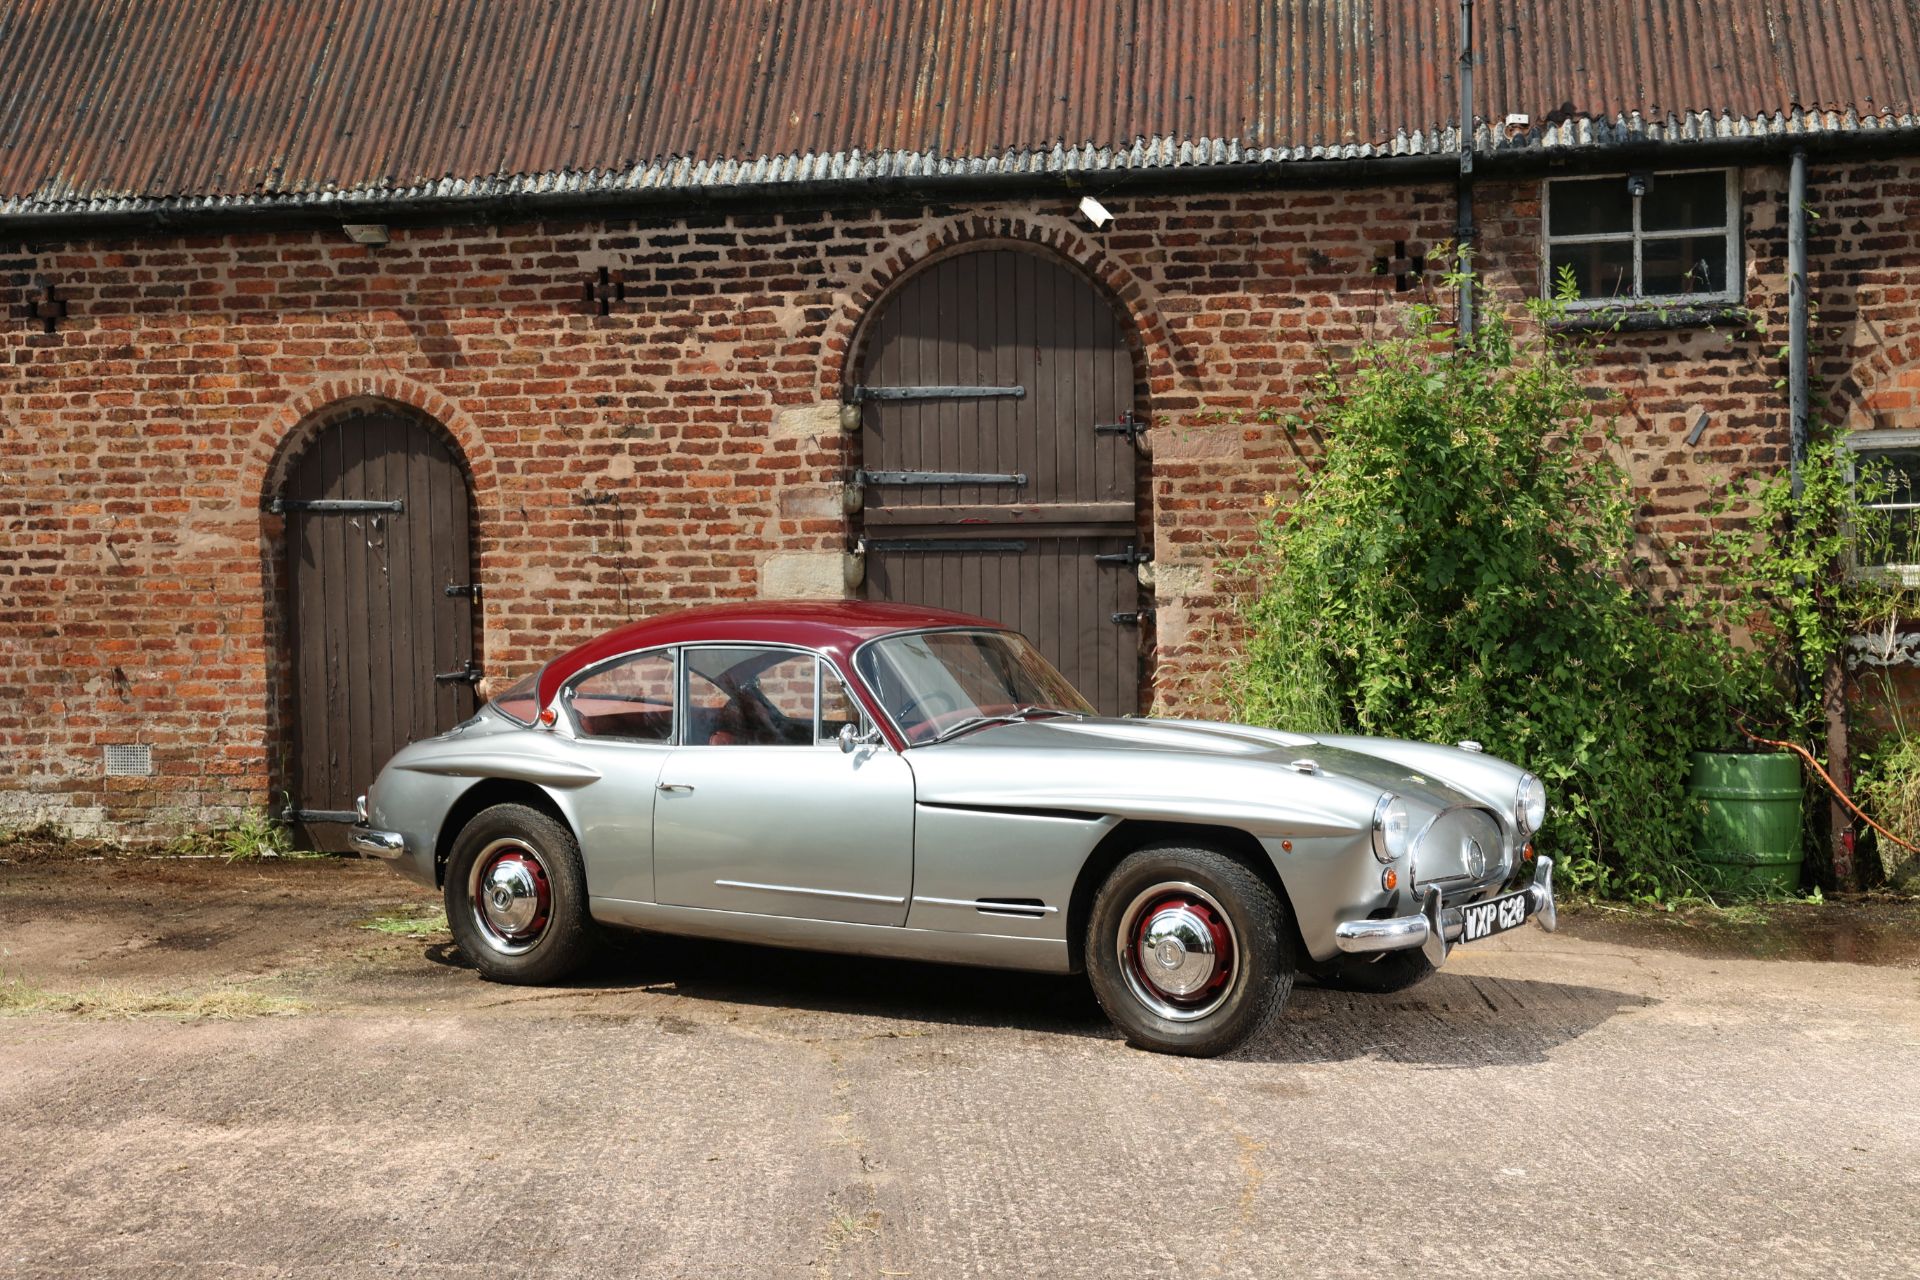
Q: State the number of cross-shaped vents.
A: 3